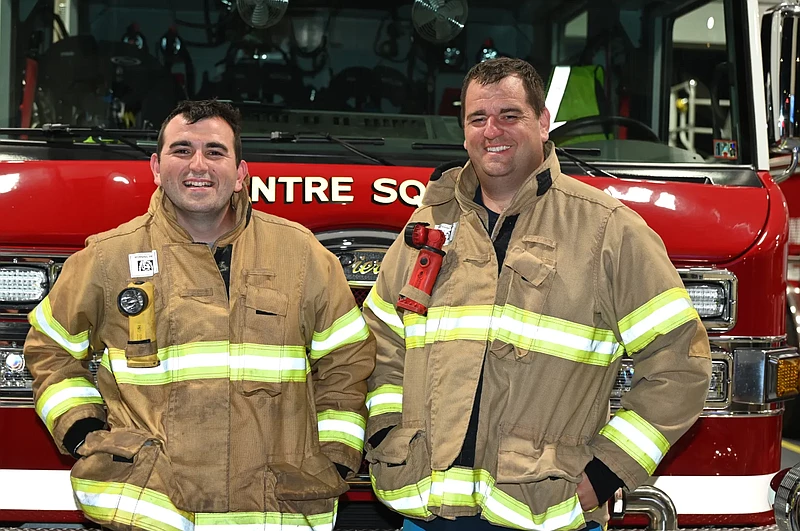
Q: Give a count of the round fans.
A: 2